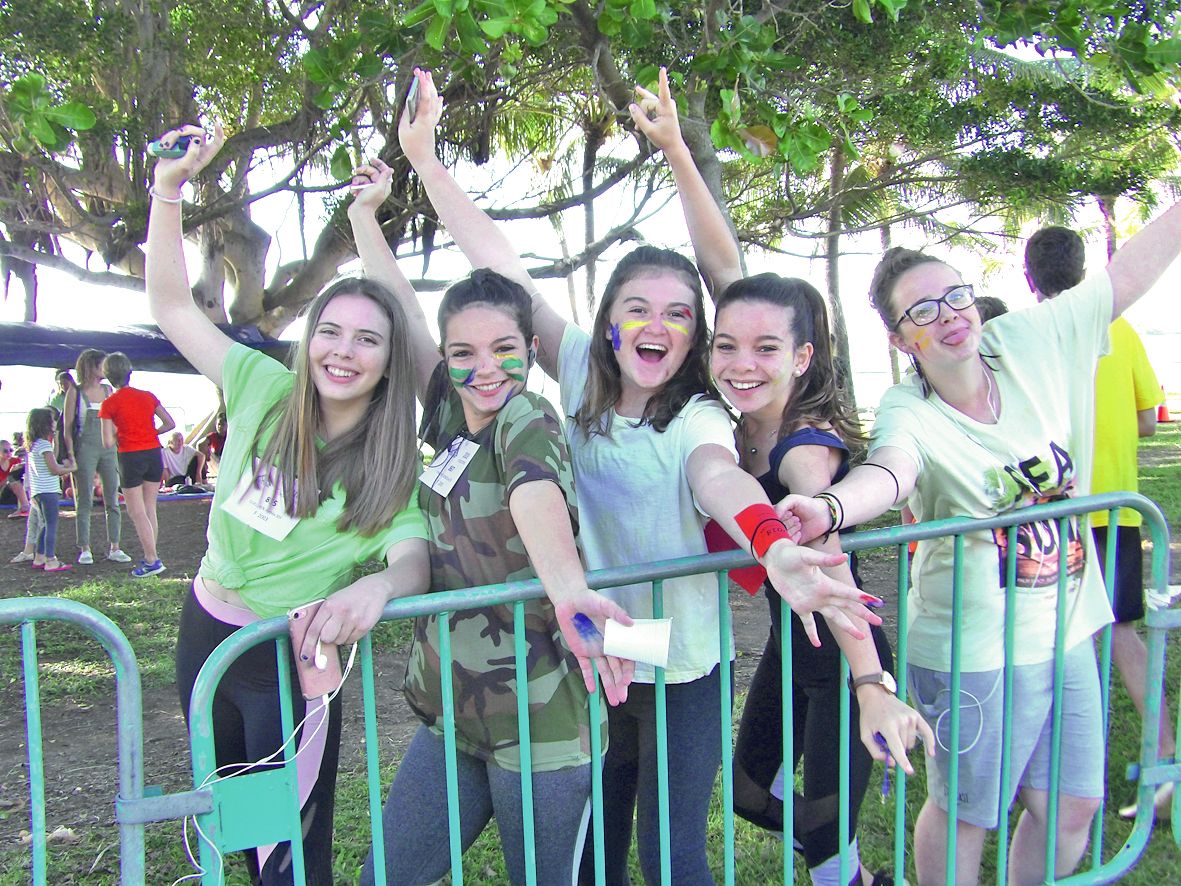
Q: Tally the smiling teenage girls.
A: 5